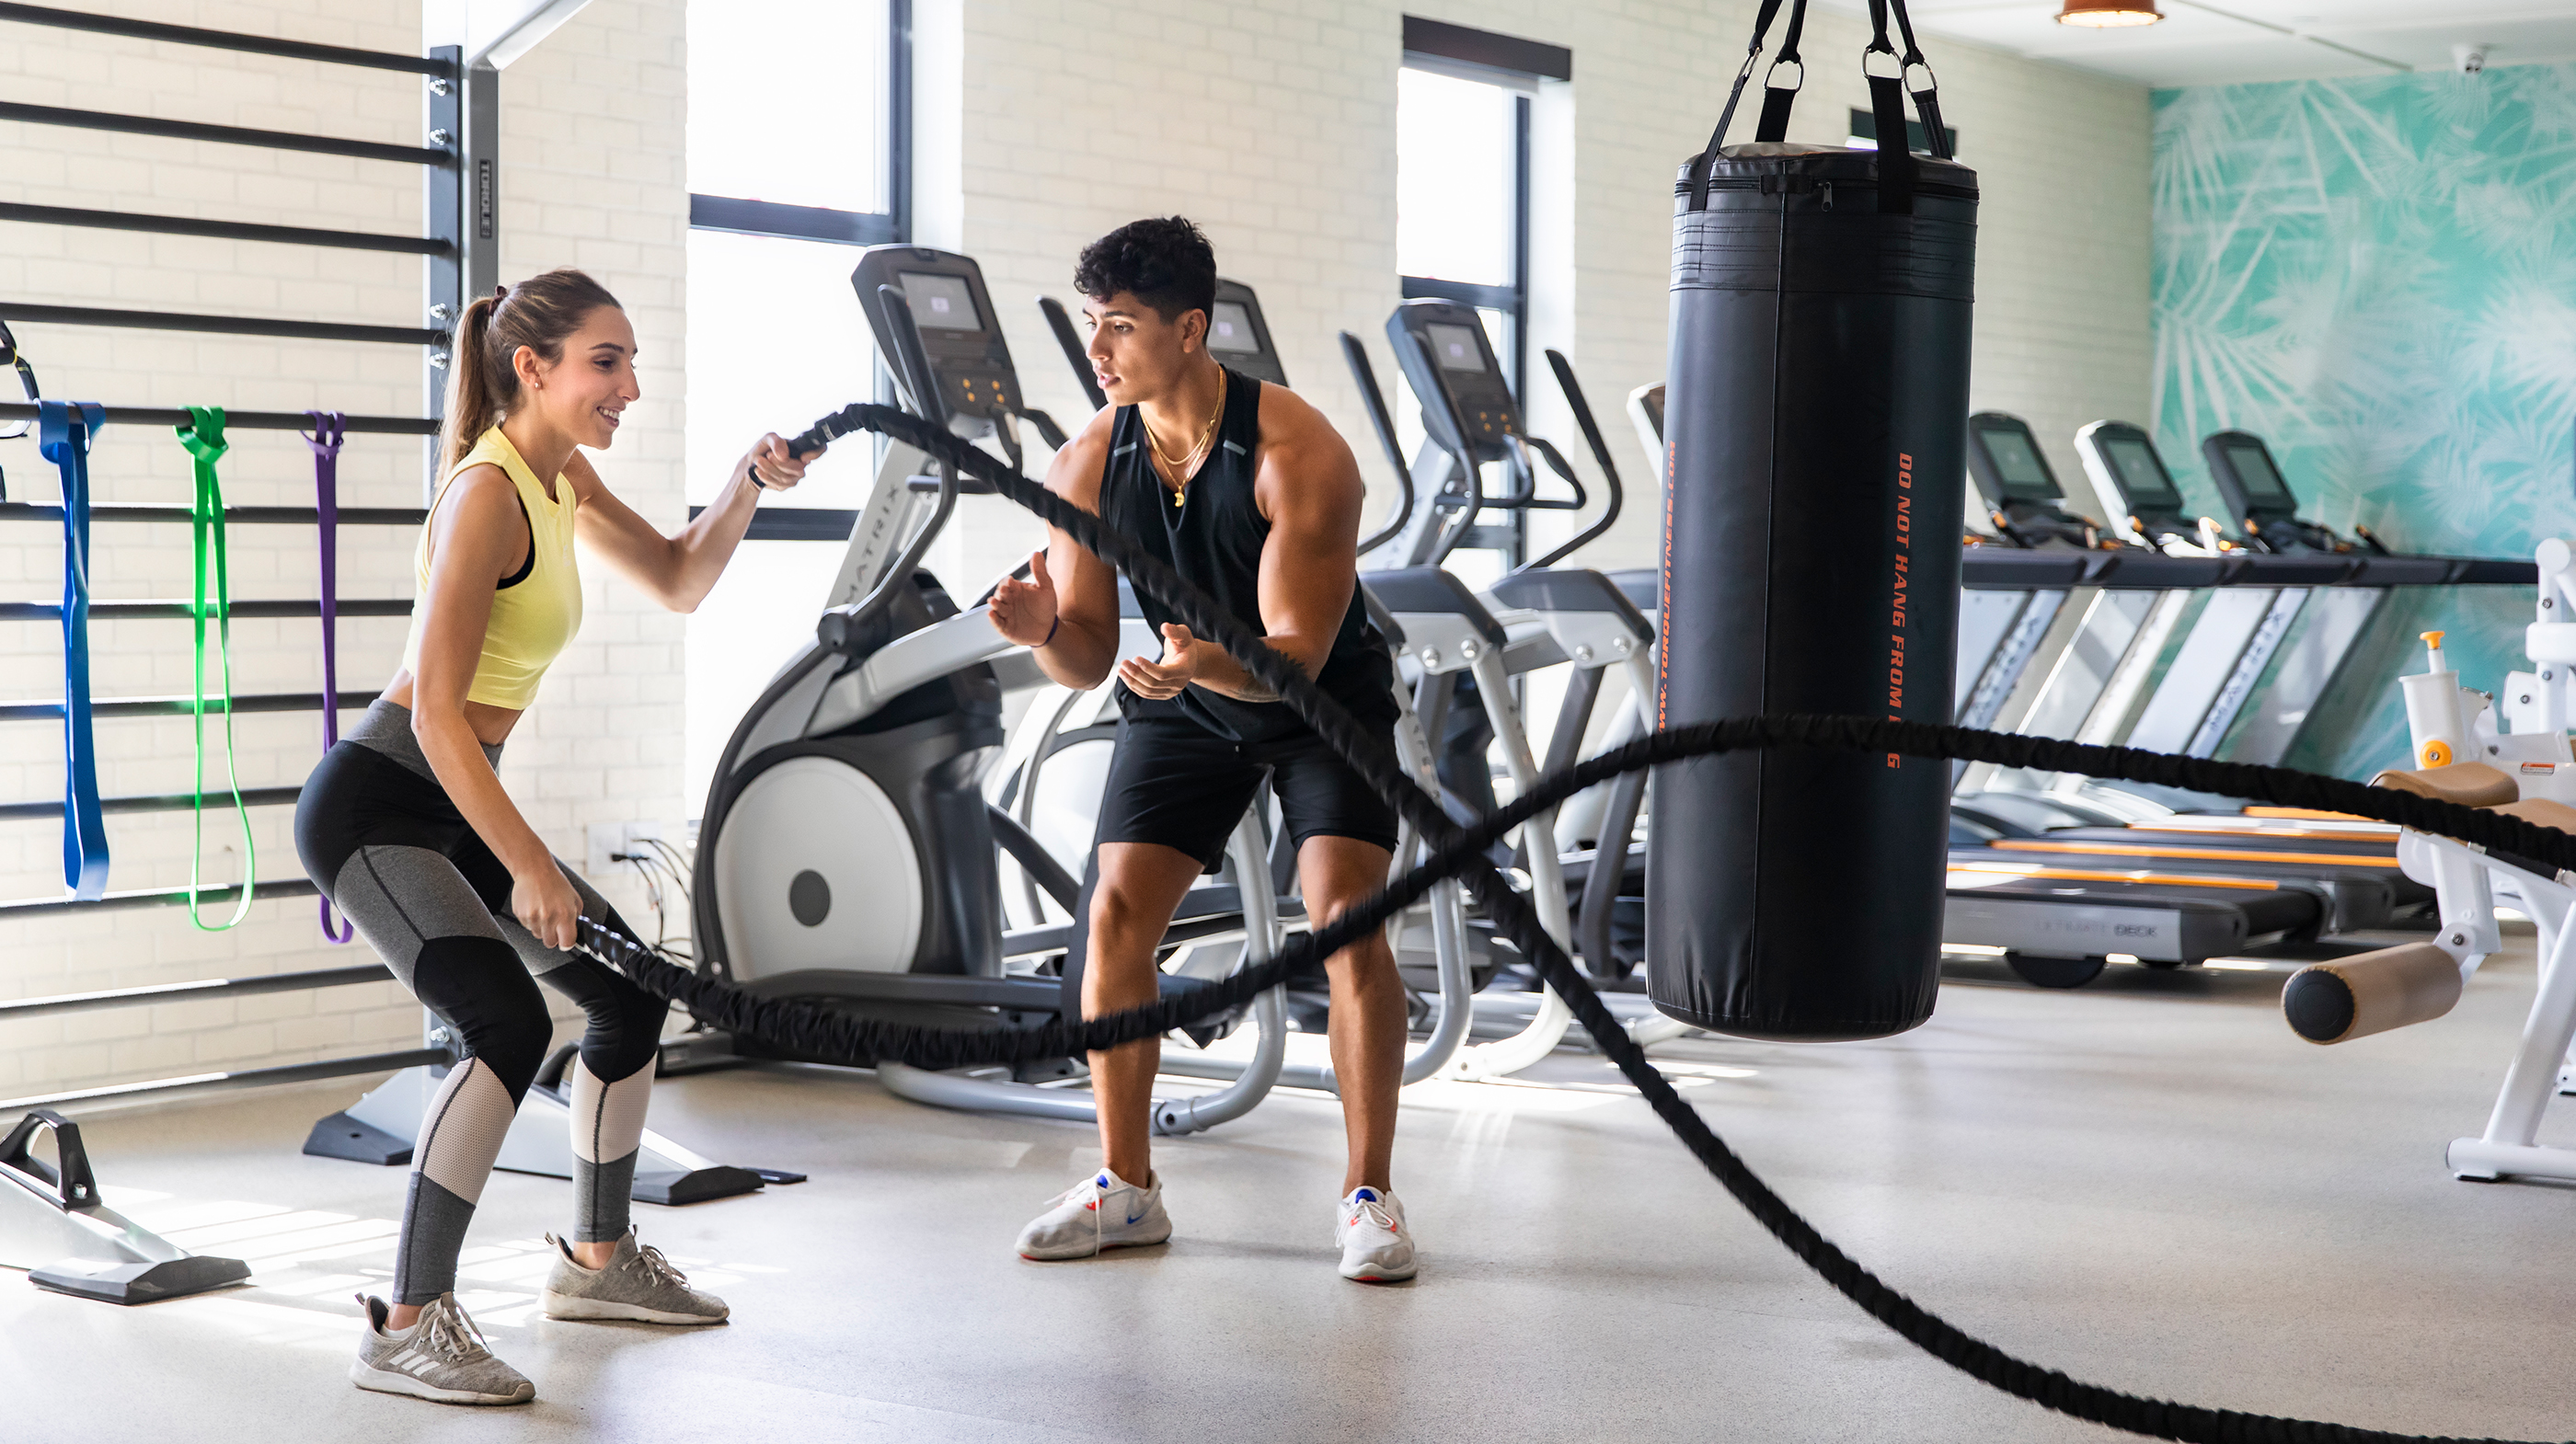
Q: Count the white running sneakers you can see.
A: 2